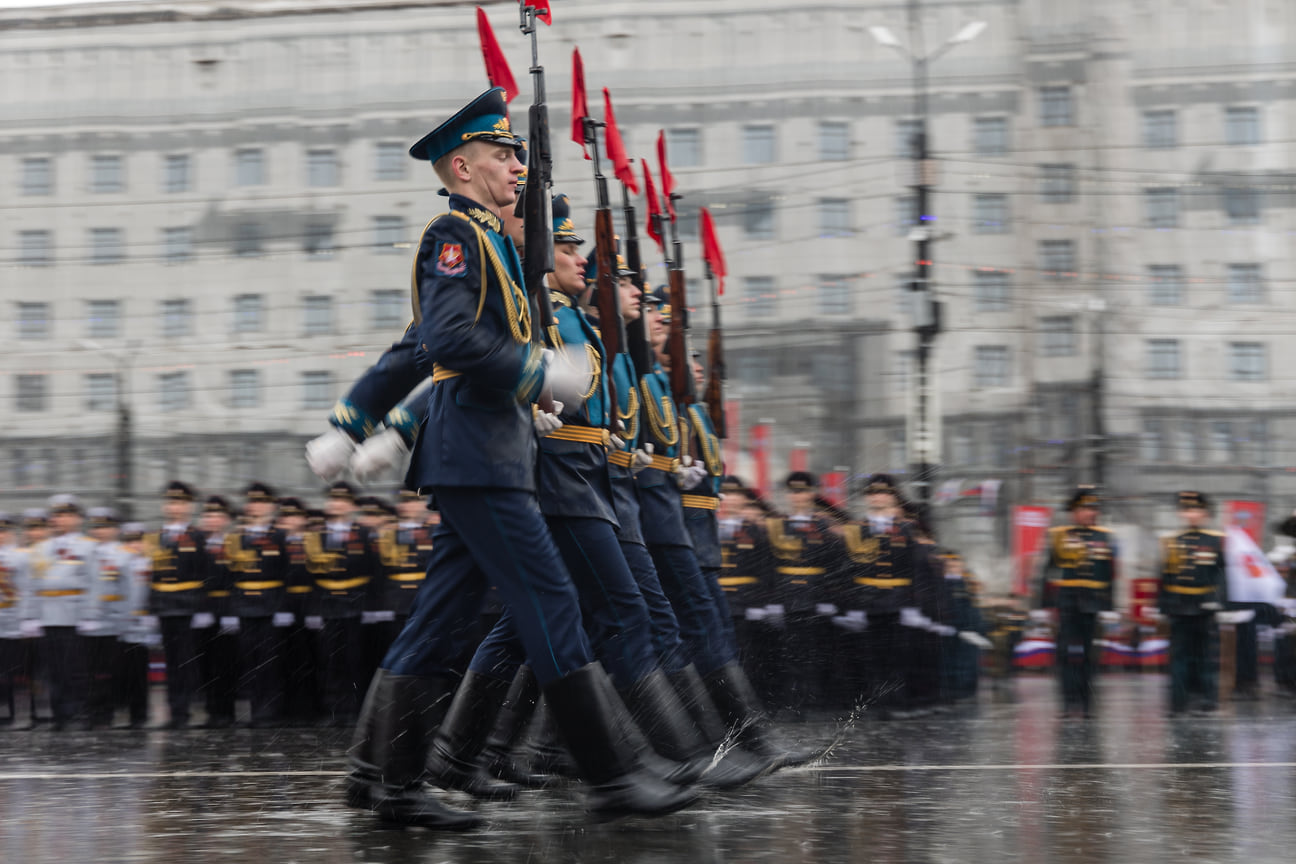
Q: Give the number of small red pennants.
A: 7